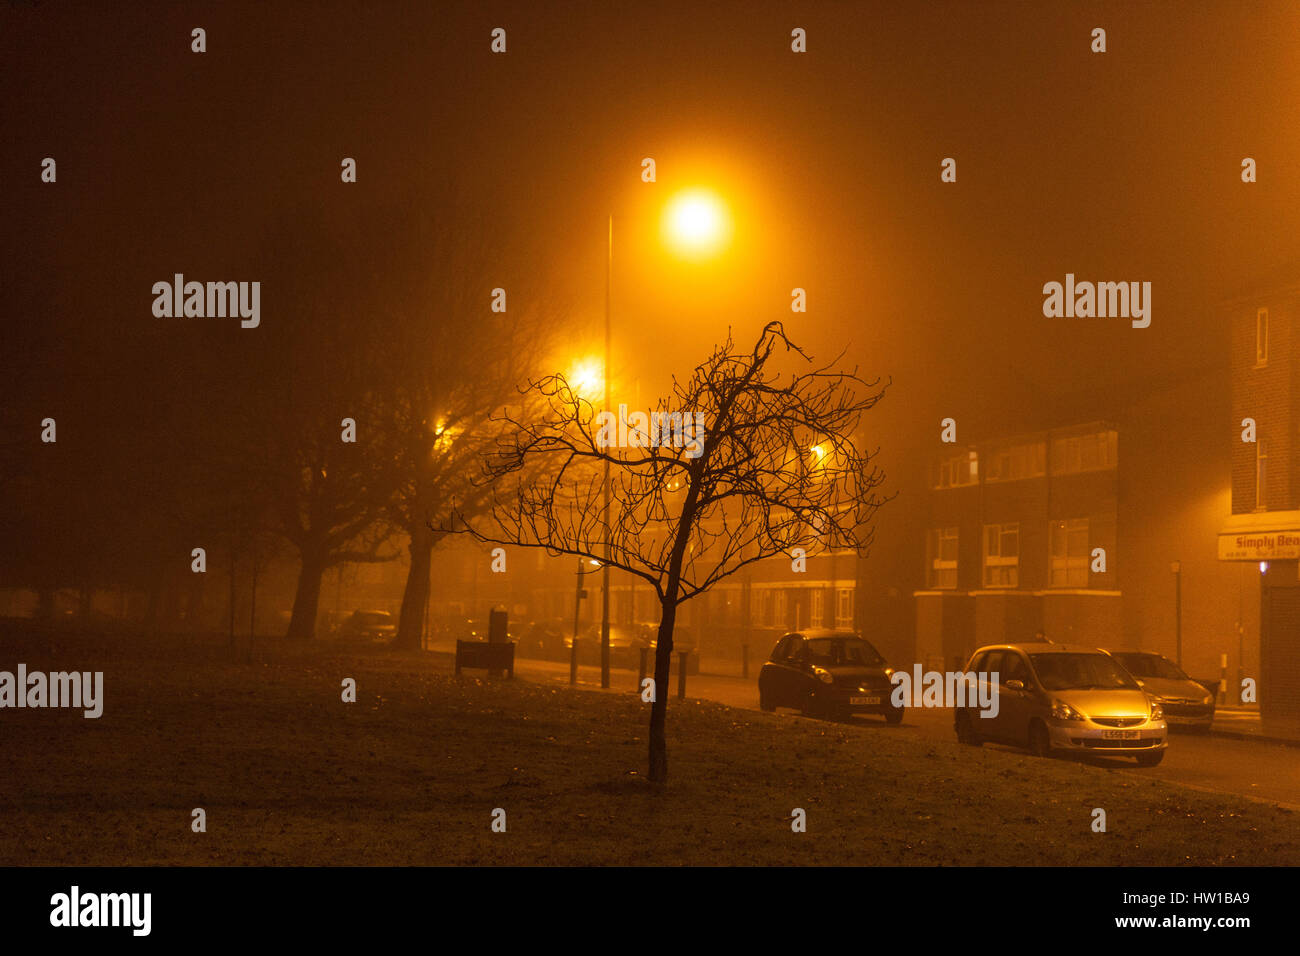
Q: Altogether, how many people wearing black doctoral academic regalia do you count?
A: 0